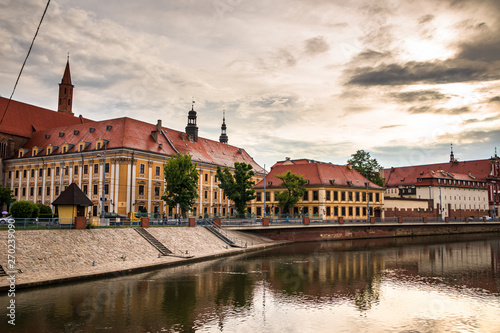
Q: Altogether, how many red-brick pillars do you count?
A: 13